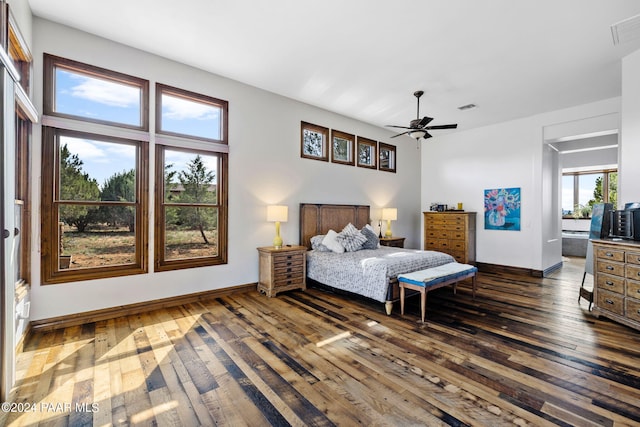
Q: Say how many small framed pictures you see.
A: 4